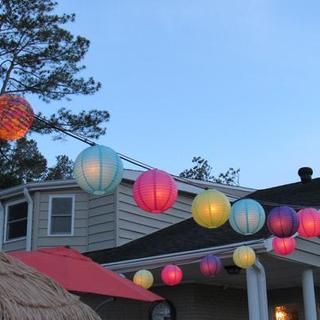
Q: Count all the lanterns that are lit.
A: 12